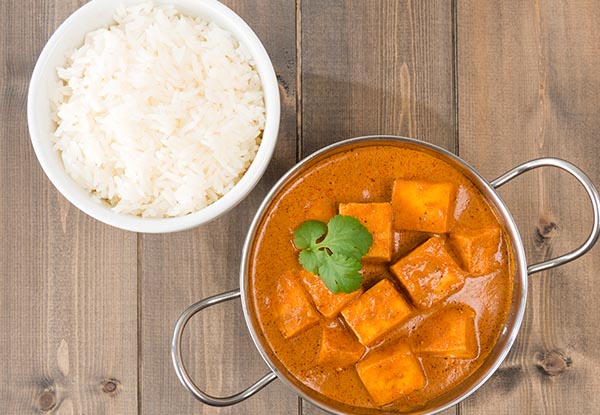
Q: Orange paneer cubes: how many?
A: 10